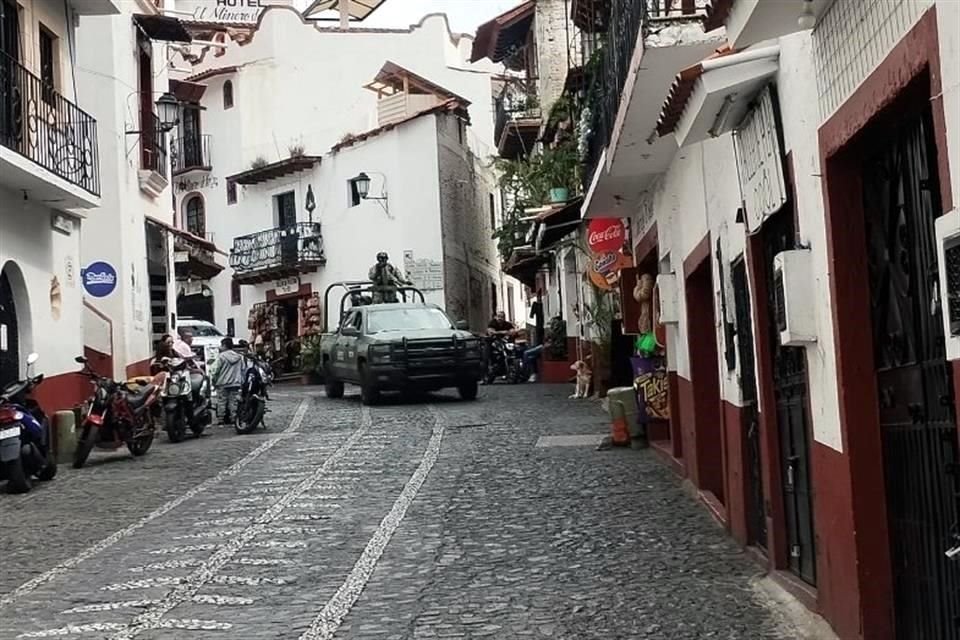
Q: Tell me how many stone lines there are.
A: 3